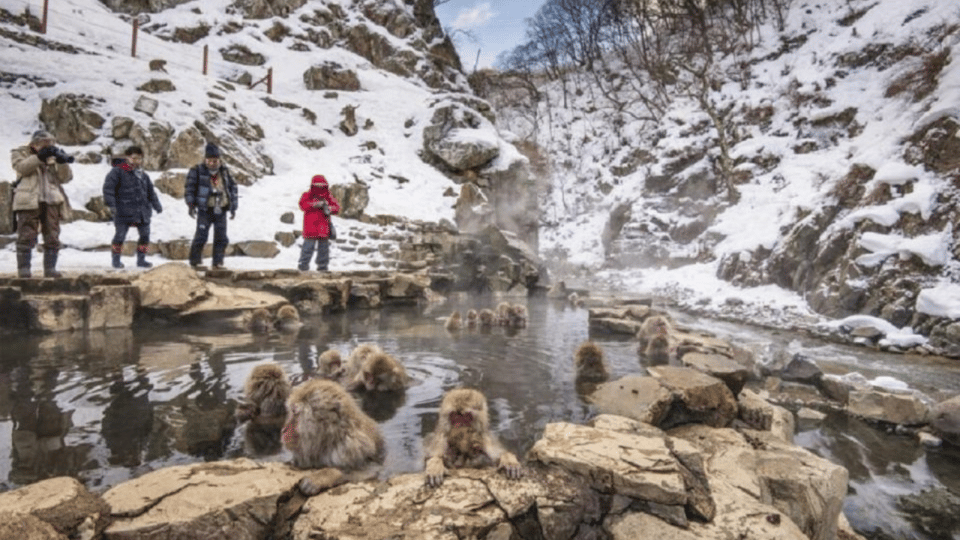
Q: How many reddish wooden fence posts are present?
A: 4